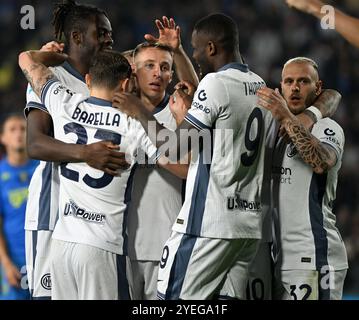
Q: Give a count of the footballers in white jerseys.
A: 5